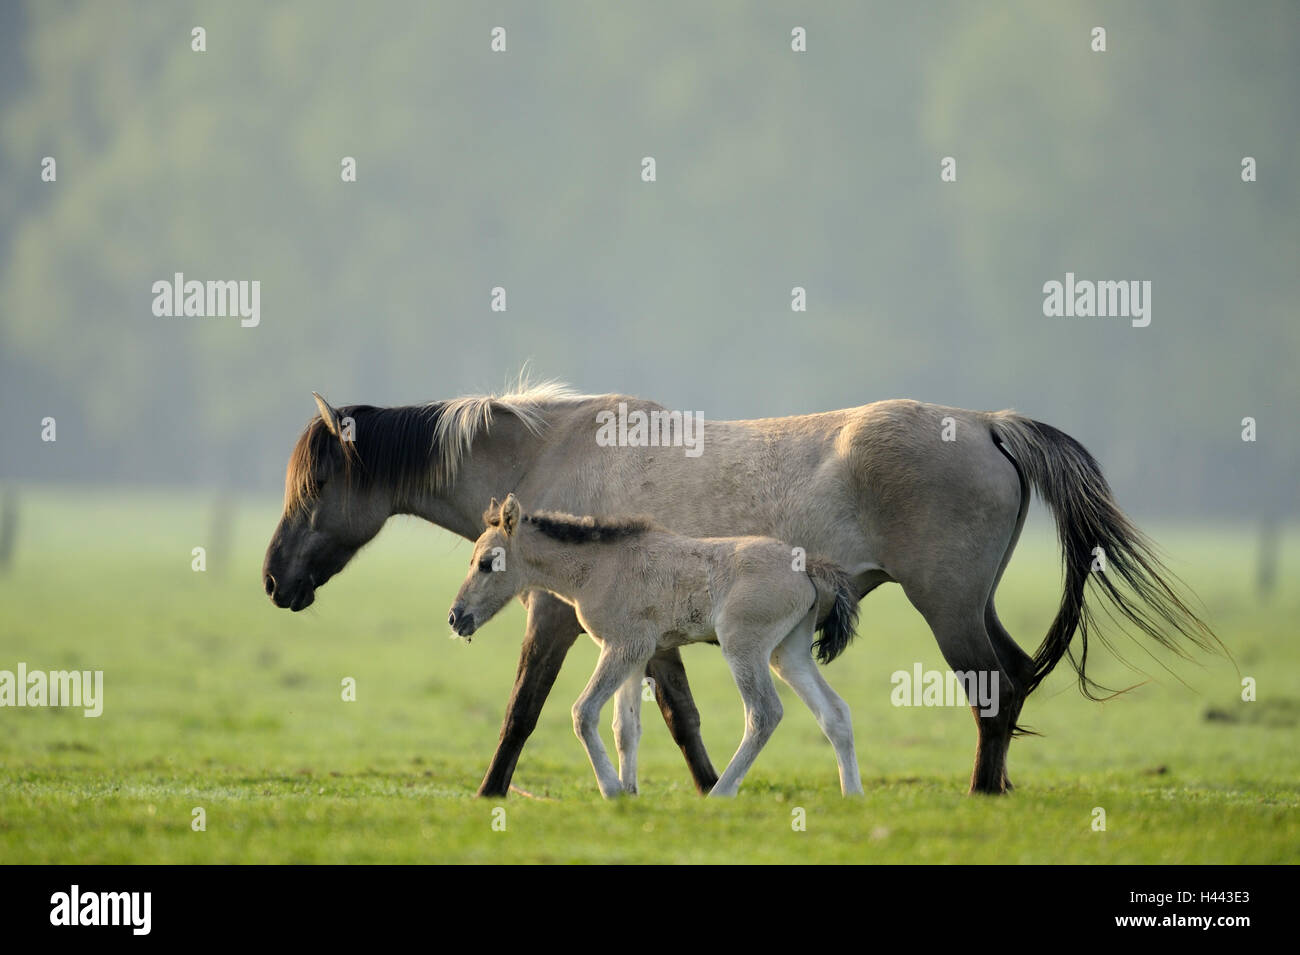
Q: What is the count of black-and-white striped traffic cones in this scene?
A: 0